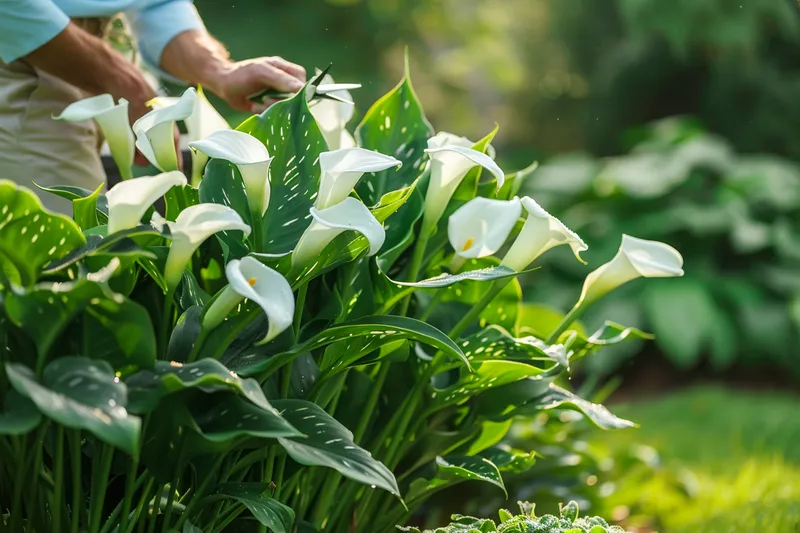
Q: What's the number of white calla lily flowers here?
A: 14